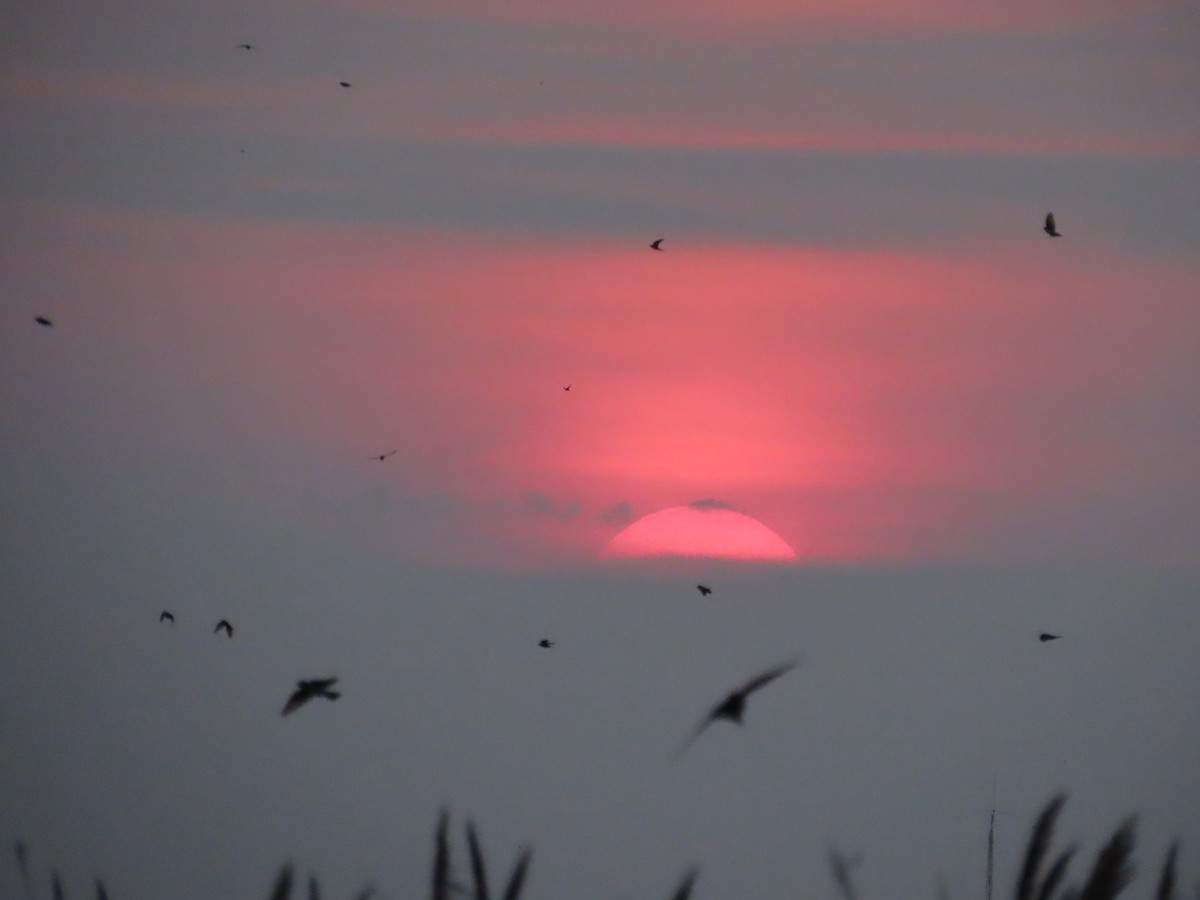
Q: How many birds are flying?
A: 14